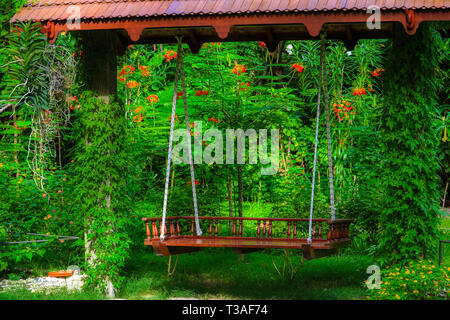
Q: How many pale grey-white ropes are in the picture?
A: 4